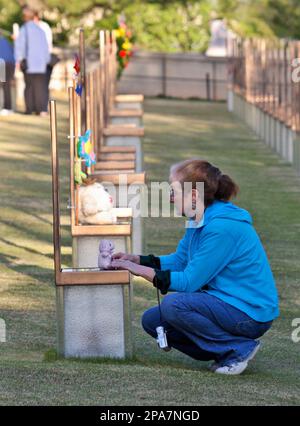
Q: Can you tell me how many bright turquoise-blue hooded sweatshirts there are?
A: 1